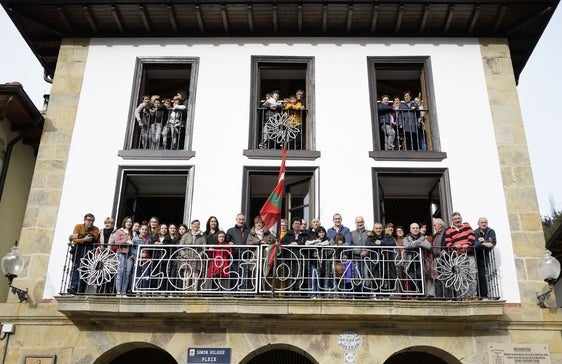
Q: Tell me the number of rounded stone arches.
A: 3